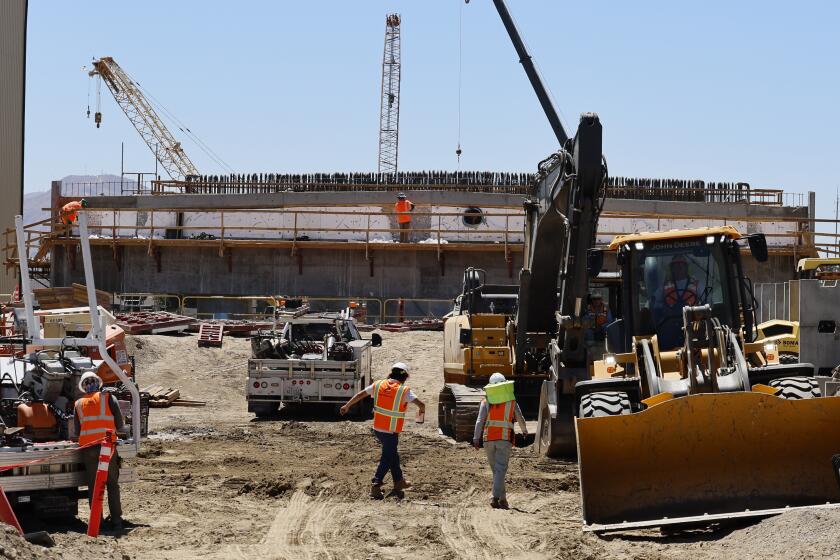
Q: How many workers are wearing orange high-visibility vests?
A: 7